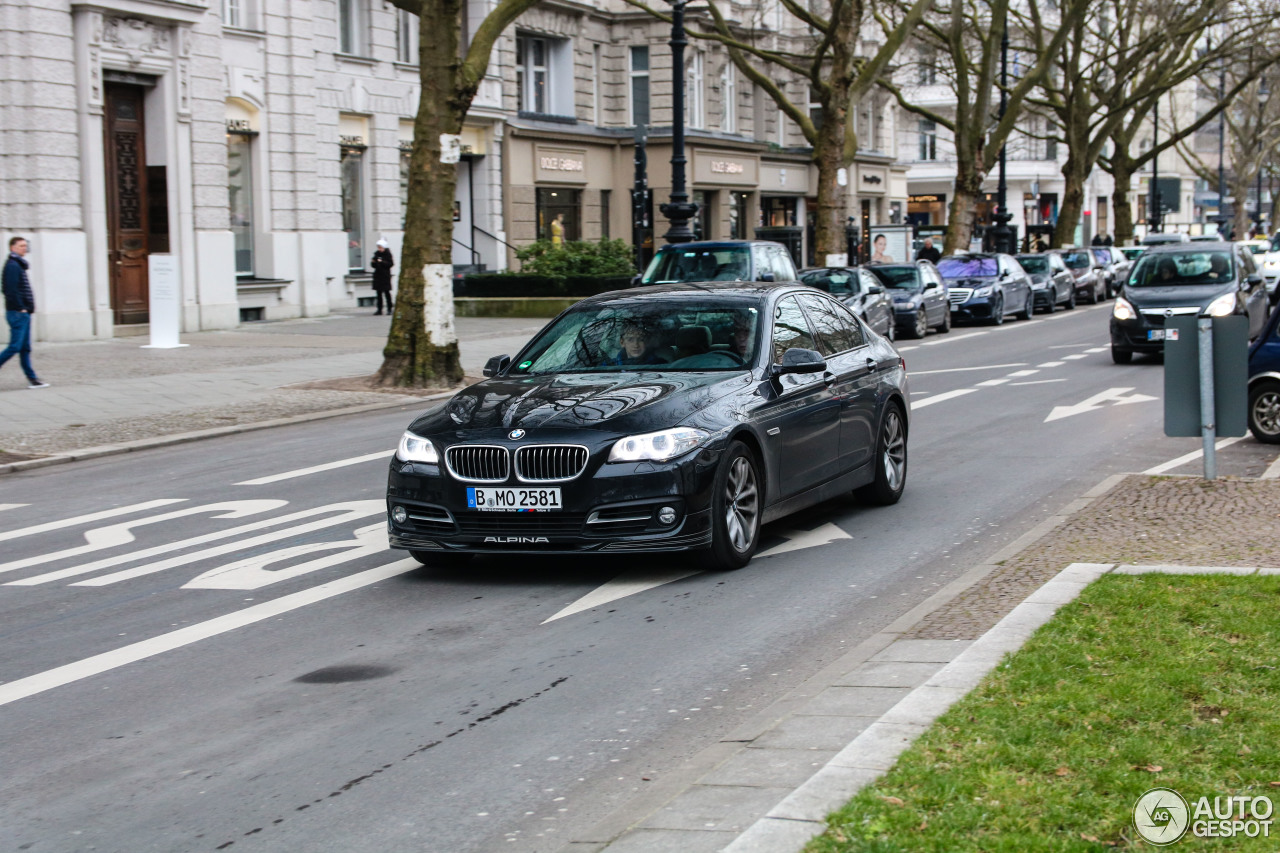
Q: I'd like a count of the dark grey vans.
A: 1